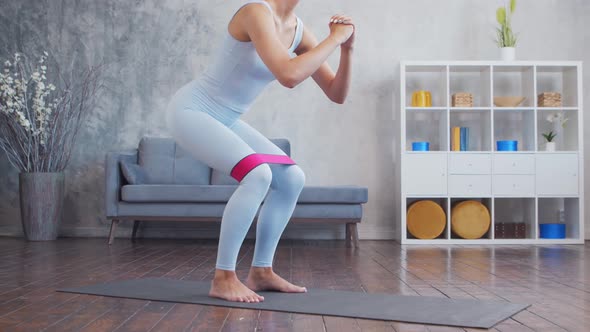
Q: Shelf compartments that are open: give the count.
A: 12